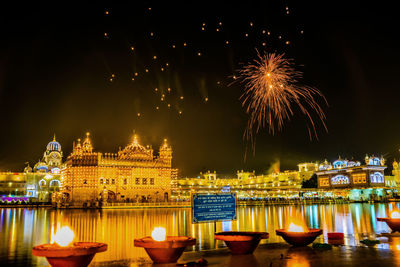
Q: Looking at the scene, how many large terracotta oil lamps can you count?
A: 5